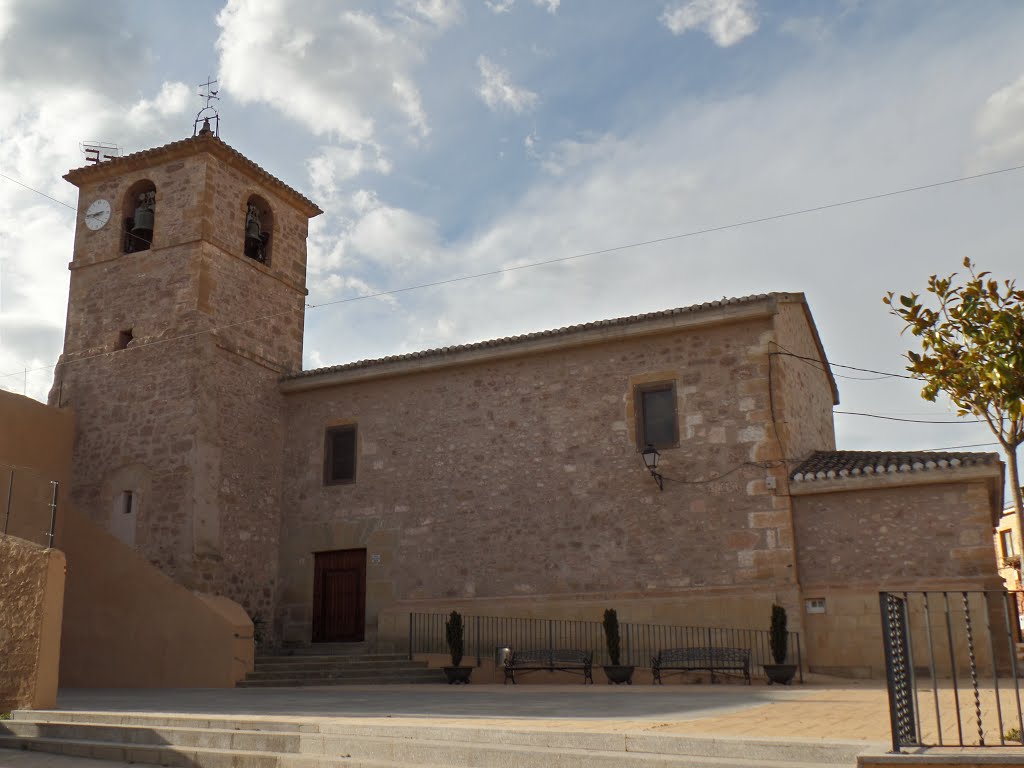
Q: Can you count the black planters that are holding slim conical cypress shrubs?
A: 3